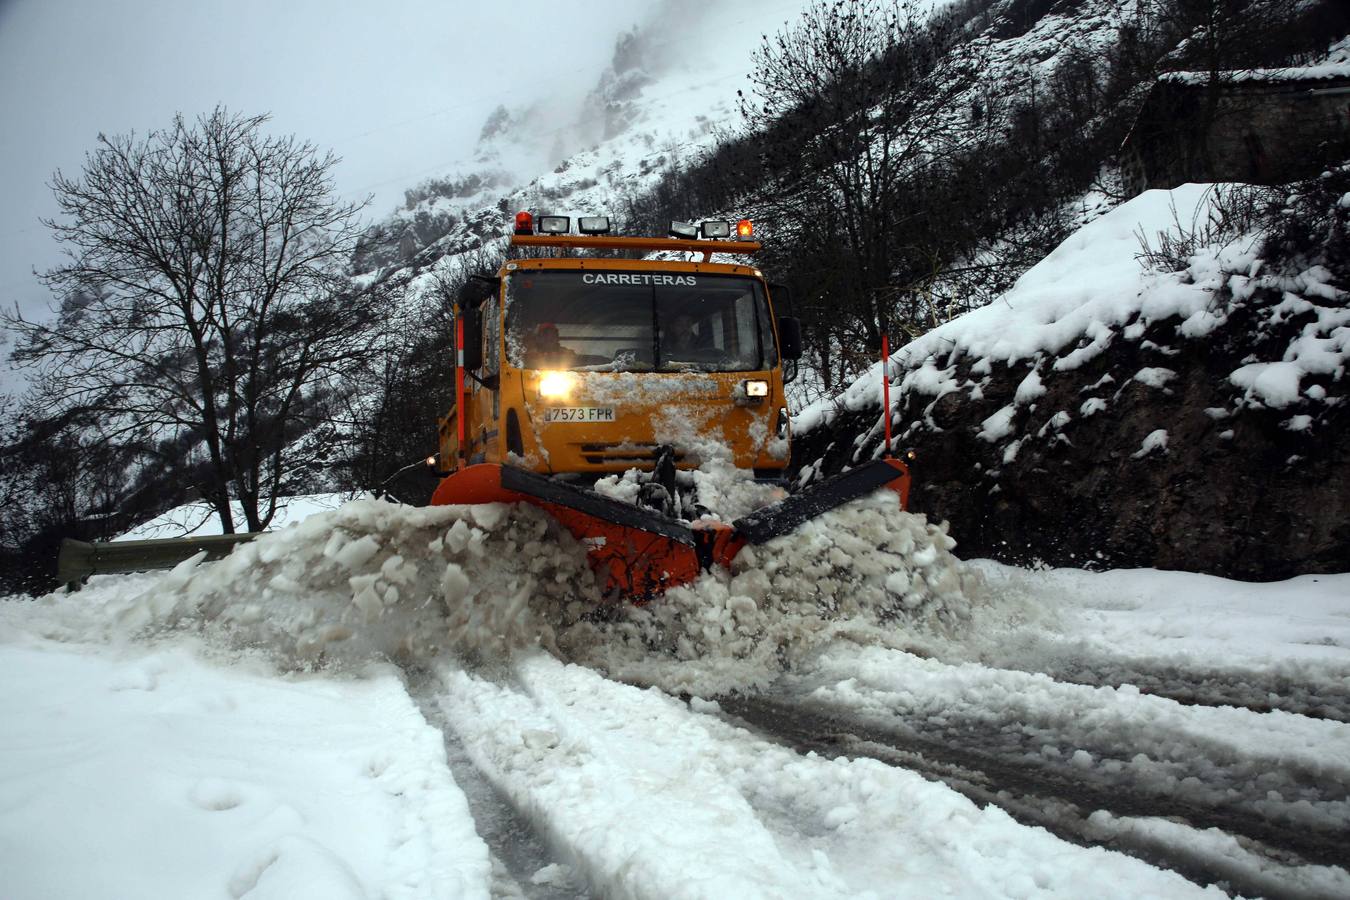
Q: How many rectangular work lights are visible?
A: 4